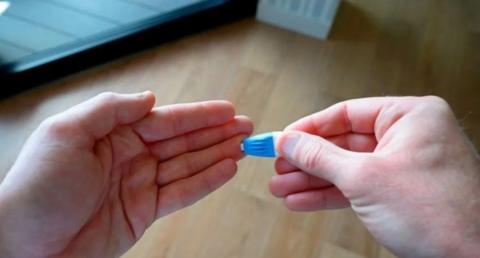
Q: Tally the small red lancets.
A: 0